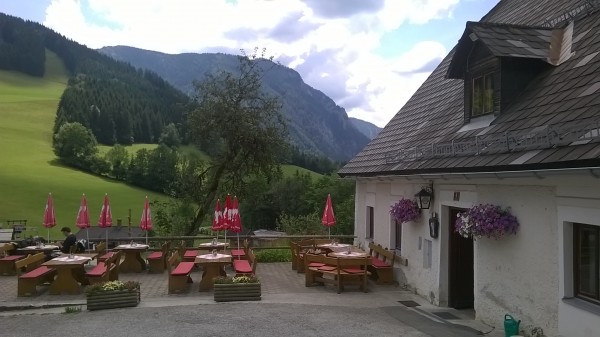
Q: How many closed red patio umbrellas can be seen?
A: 8